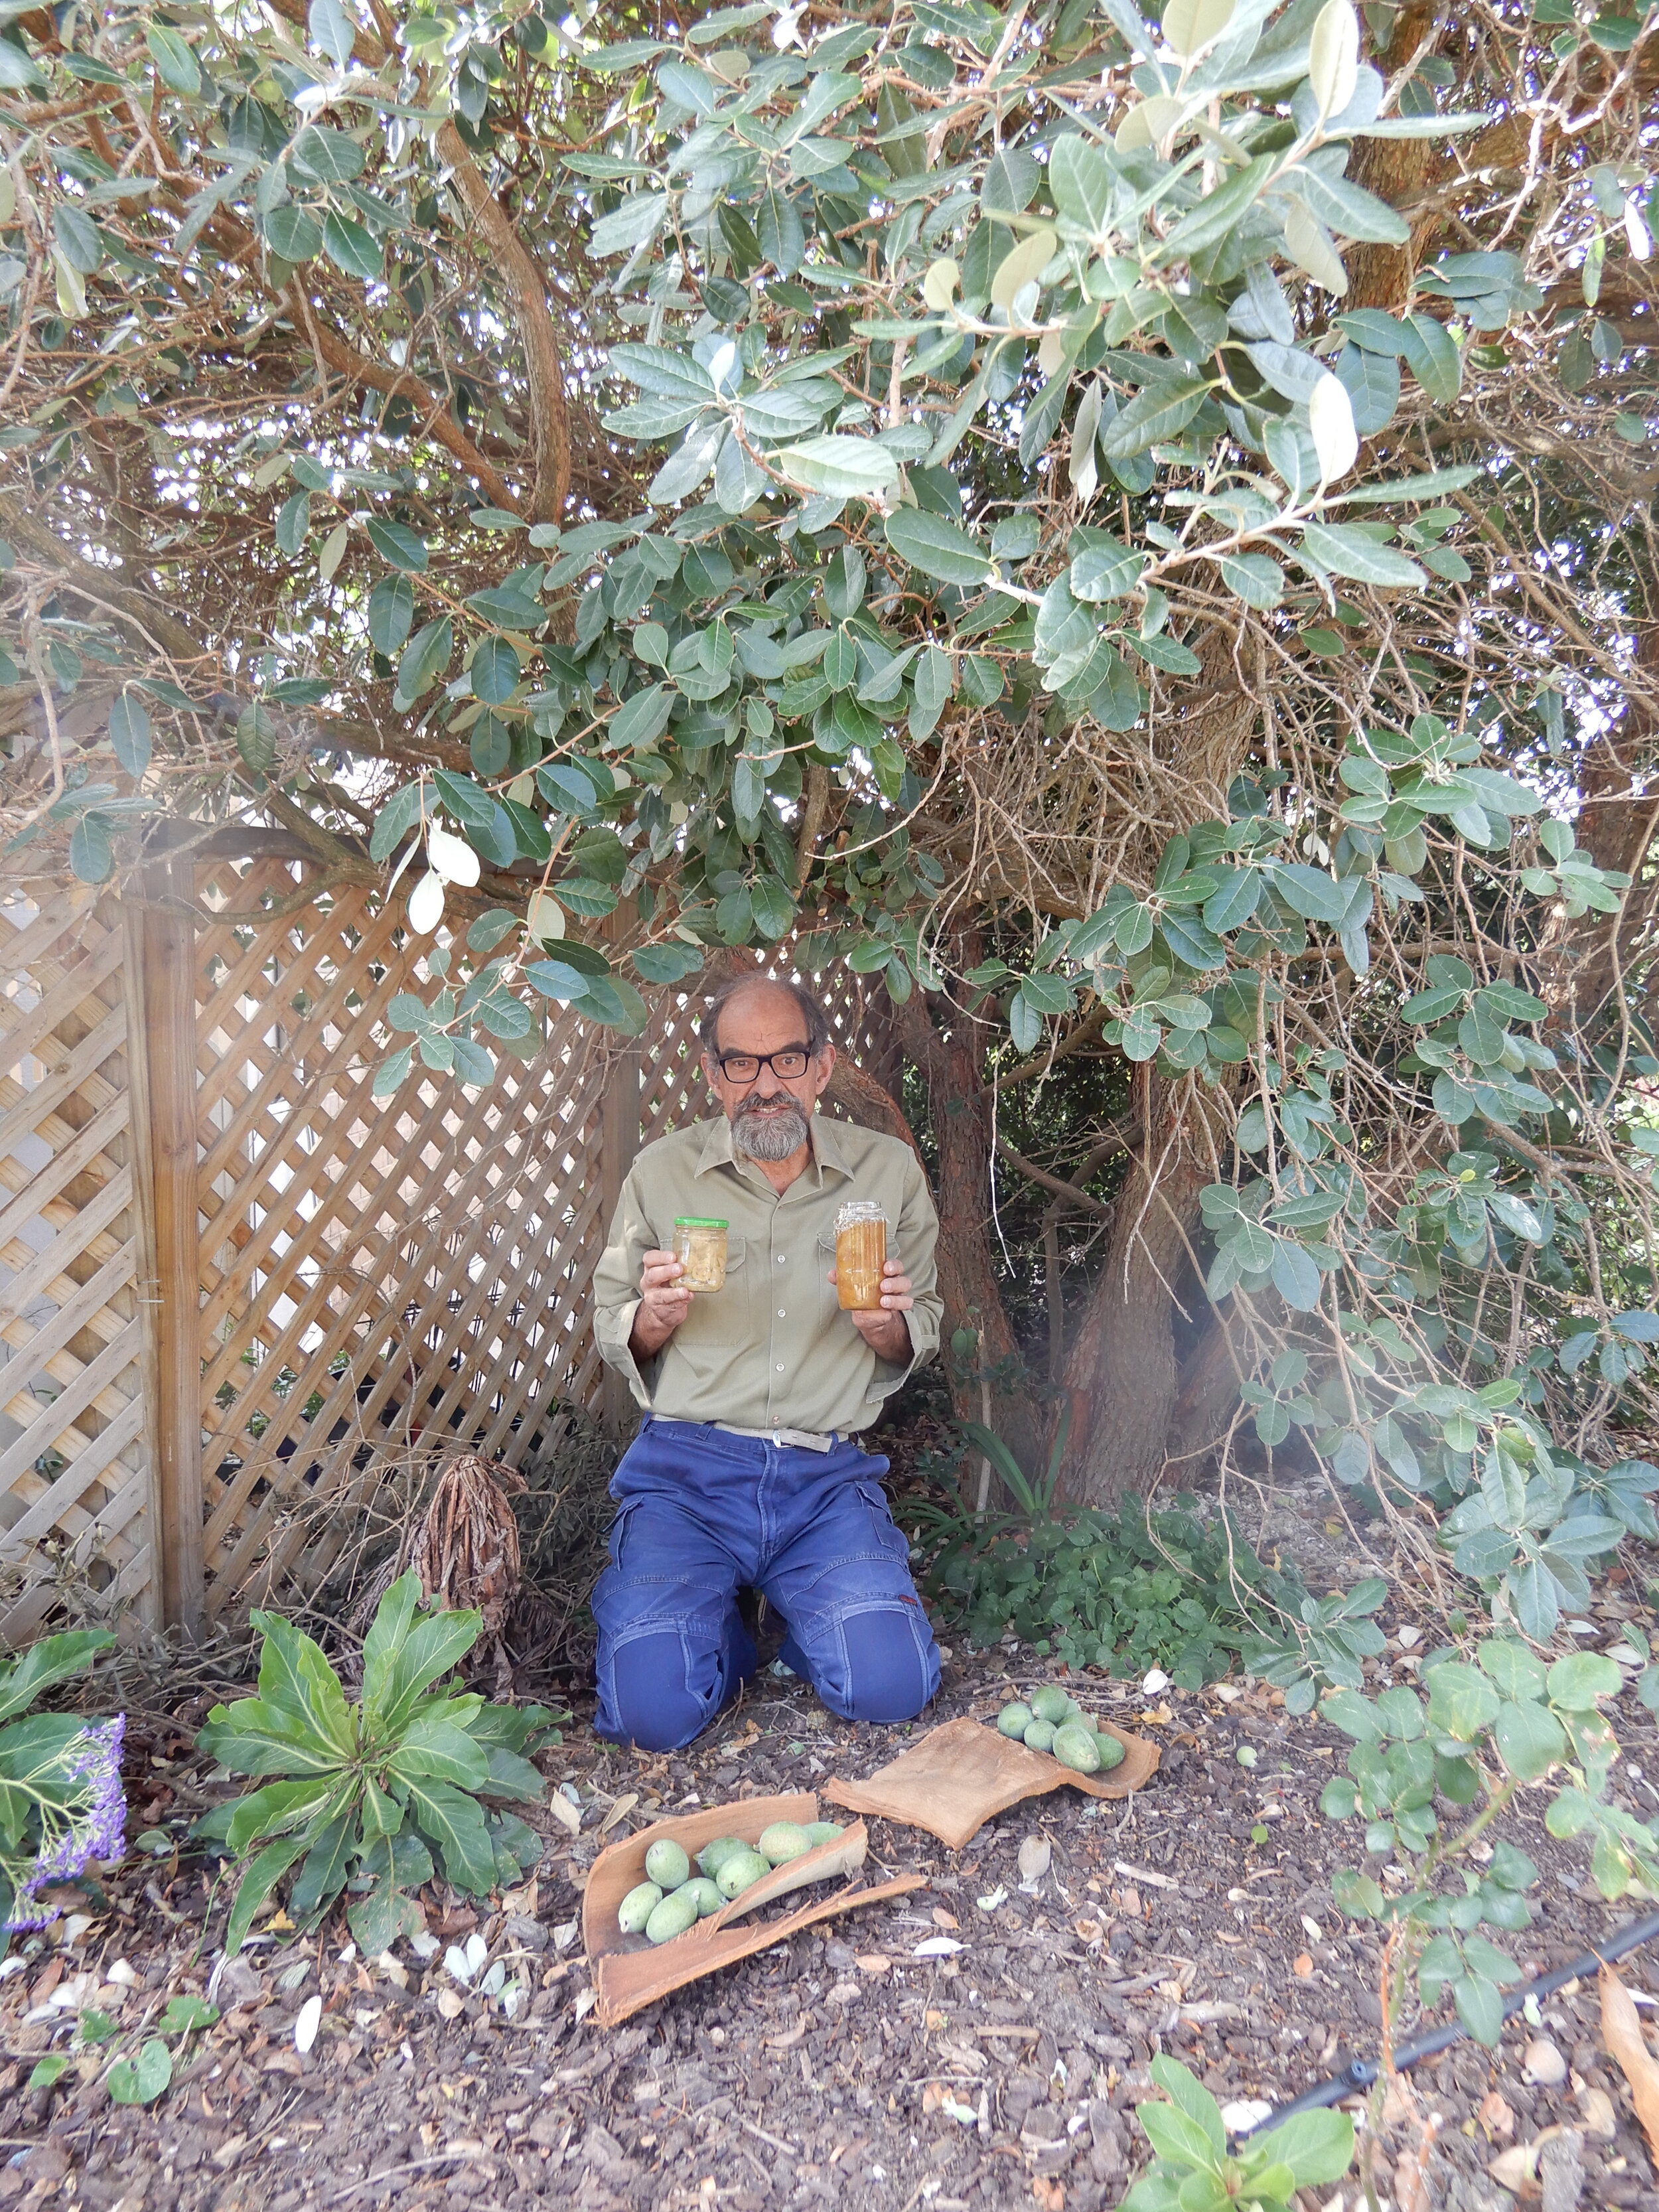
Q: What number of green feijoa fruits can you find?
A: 15